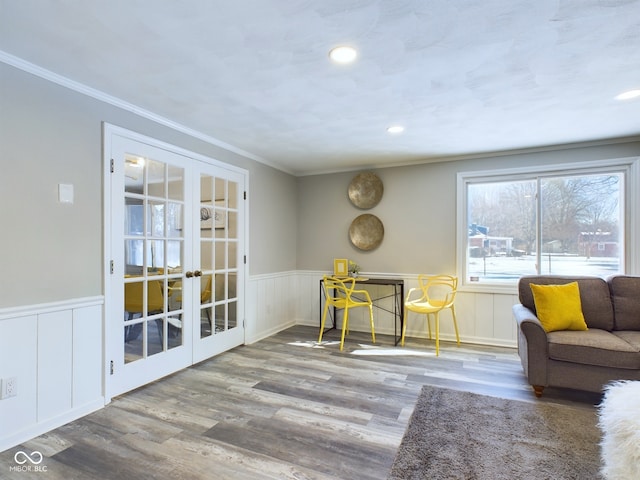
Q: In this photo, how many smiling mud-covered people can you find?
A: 0